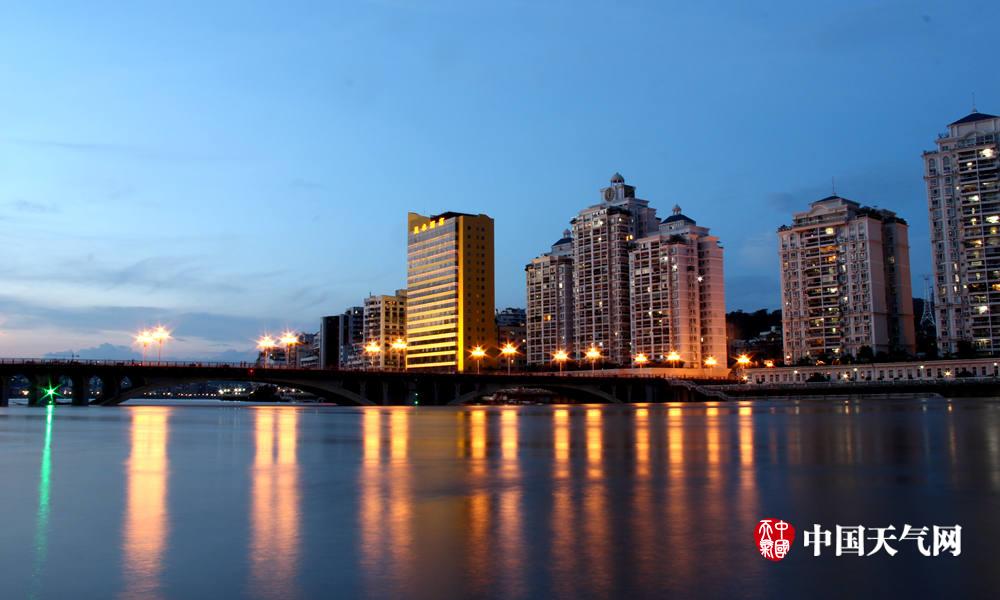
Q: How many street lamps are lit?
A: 14